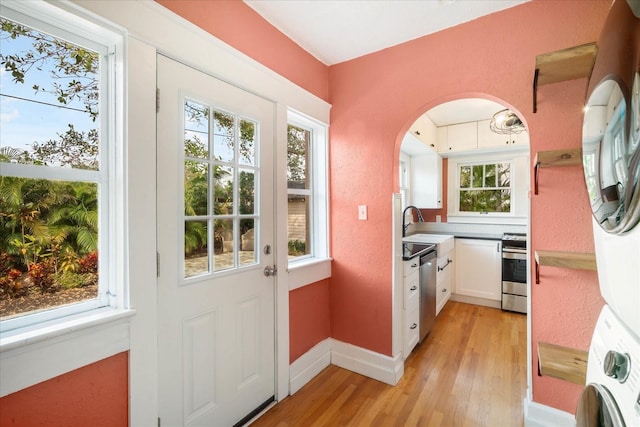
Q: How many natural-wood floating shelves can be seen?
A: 4